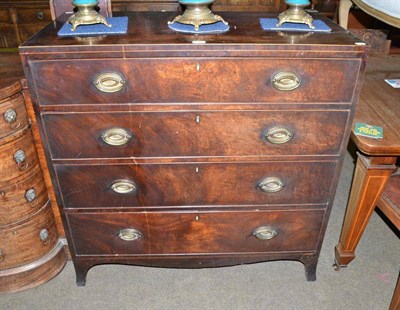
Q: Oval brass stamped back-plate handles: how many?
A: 8